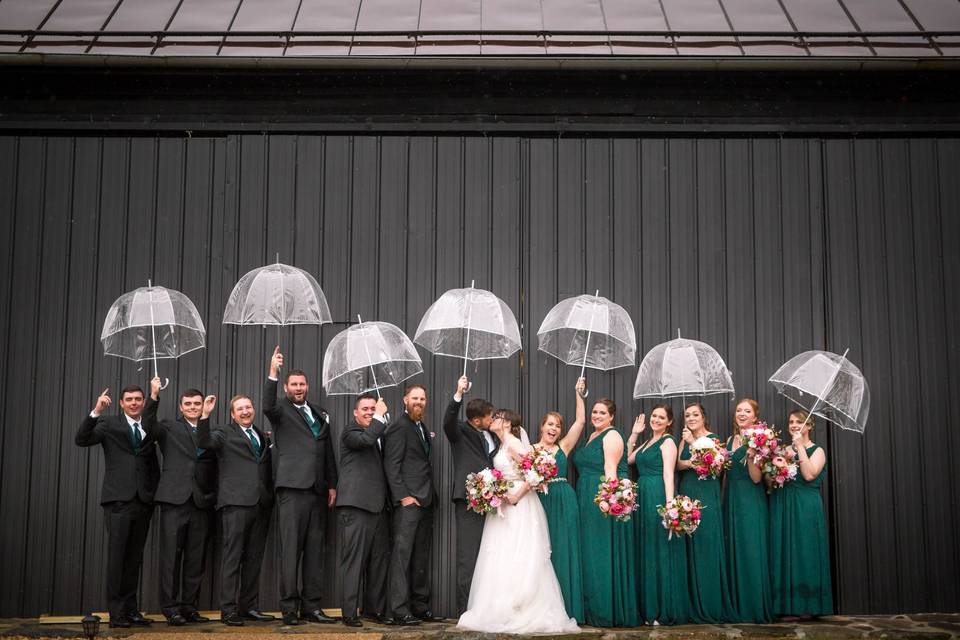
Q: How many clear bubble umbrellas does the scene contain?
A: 7